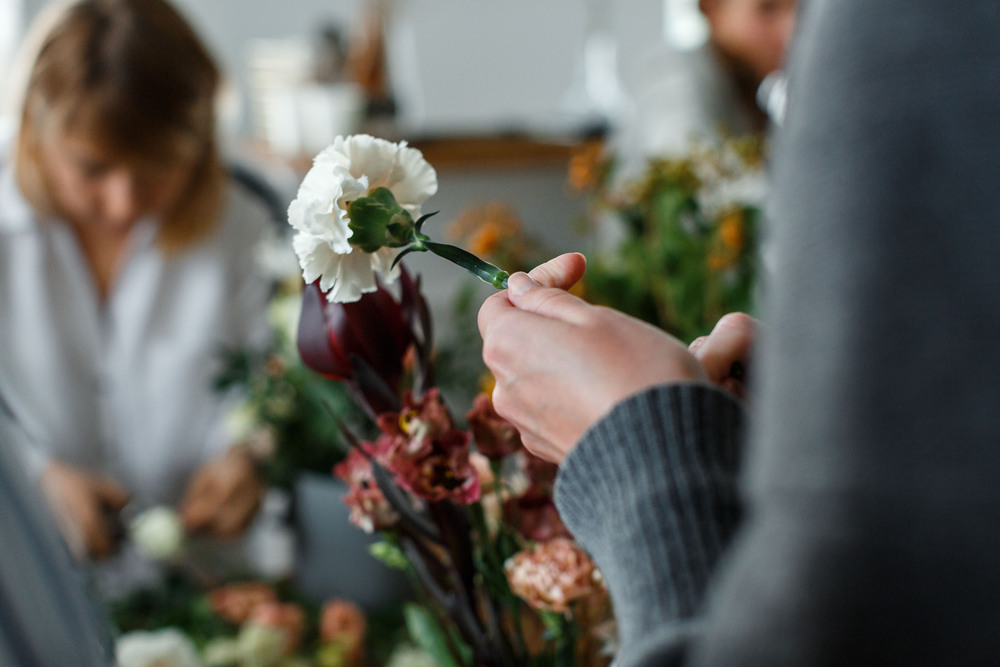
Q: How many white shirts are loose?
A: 1